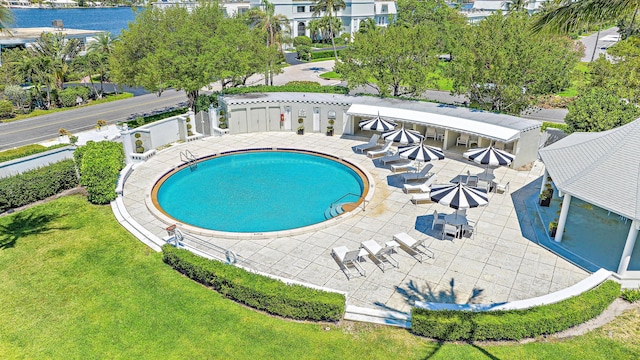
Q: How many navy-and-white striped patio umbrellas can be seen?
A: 5